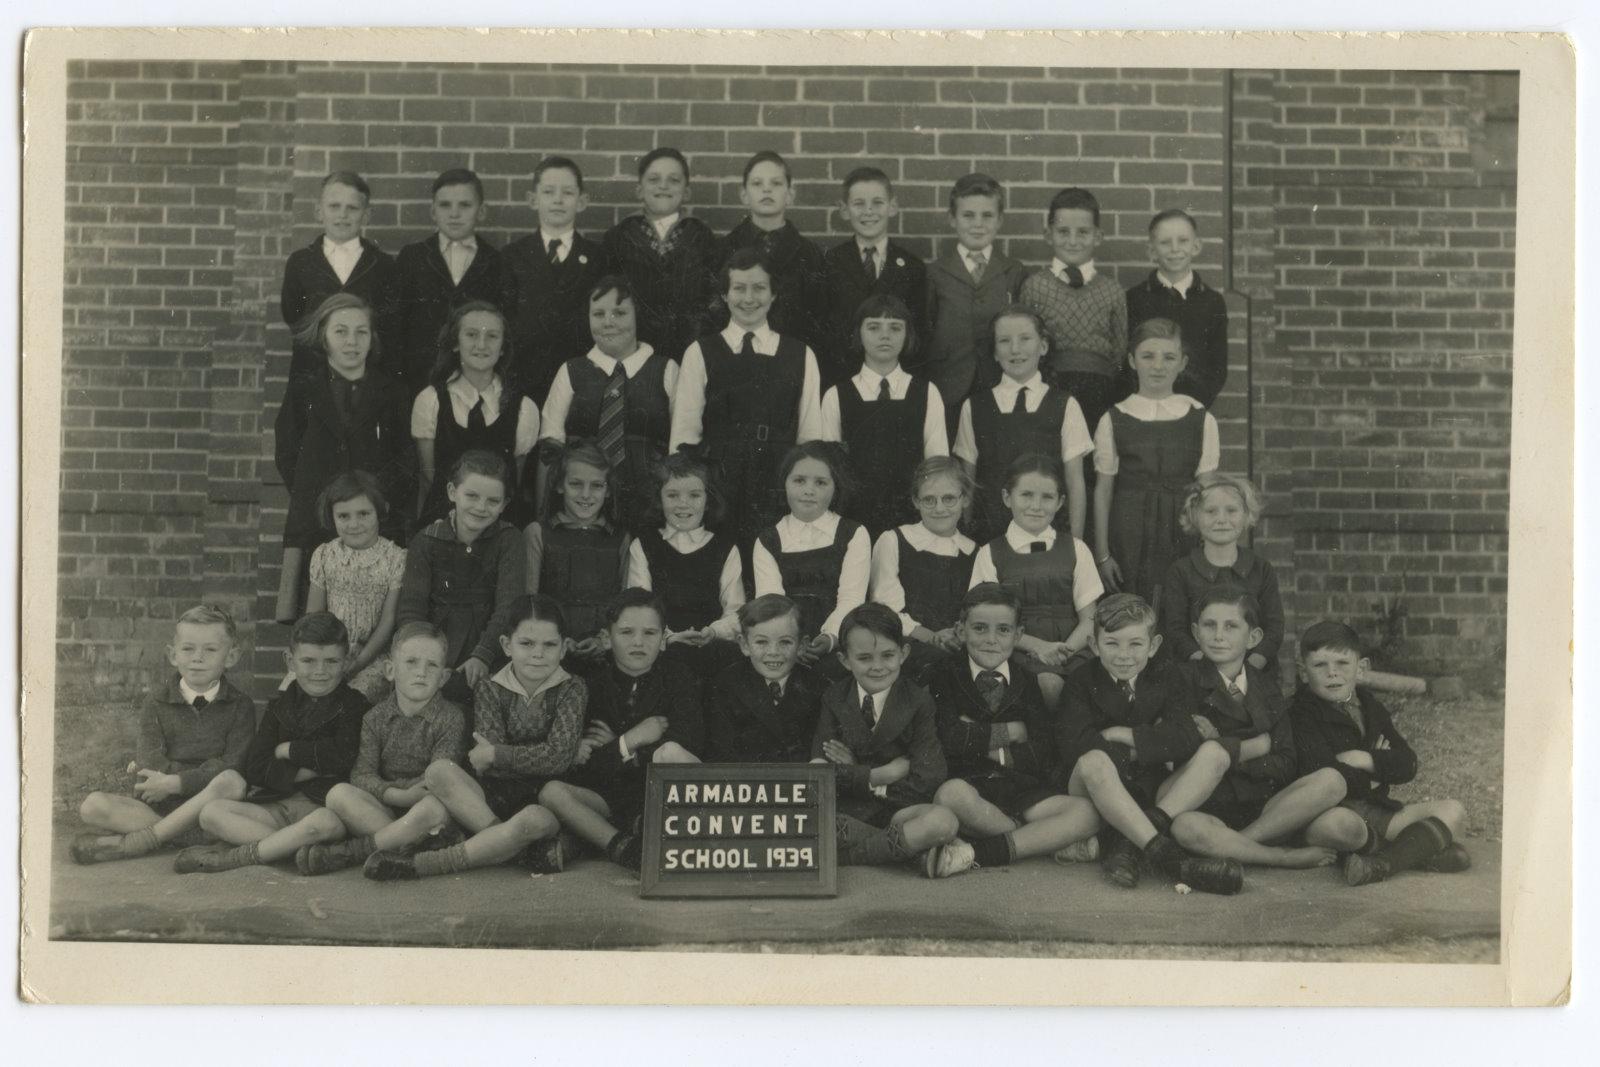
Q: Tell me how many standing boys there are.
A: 9